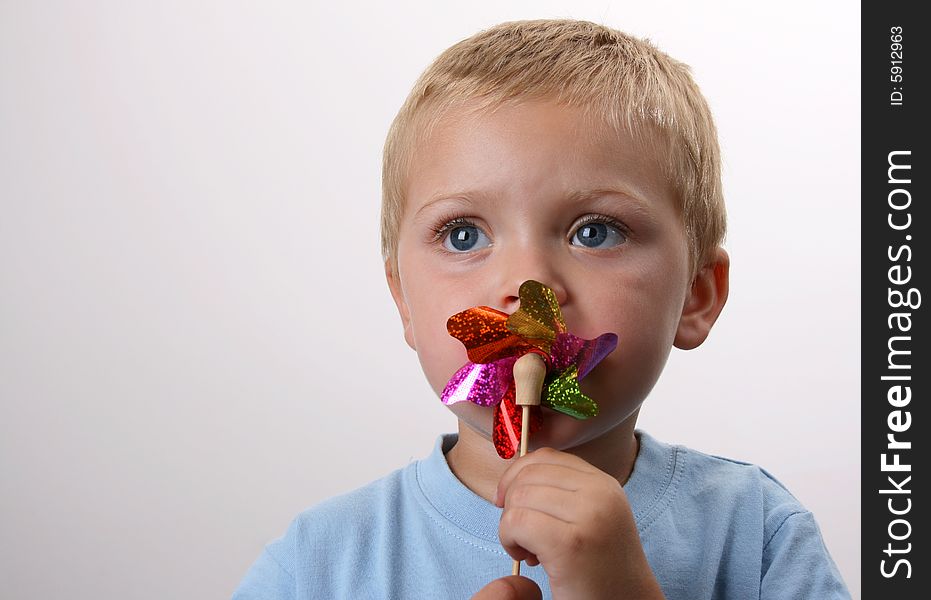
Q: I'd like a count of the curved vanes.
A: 6